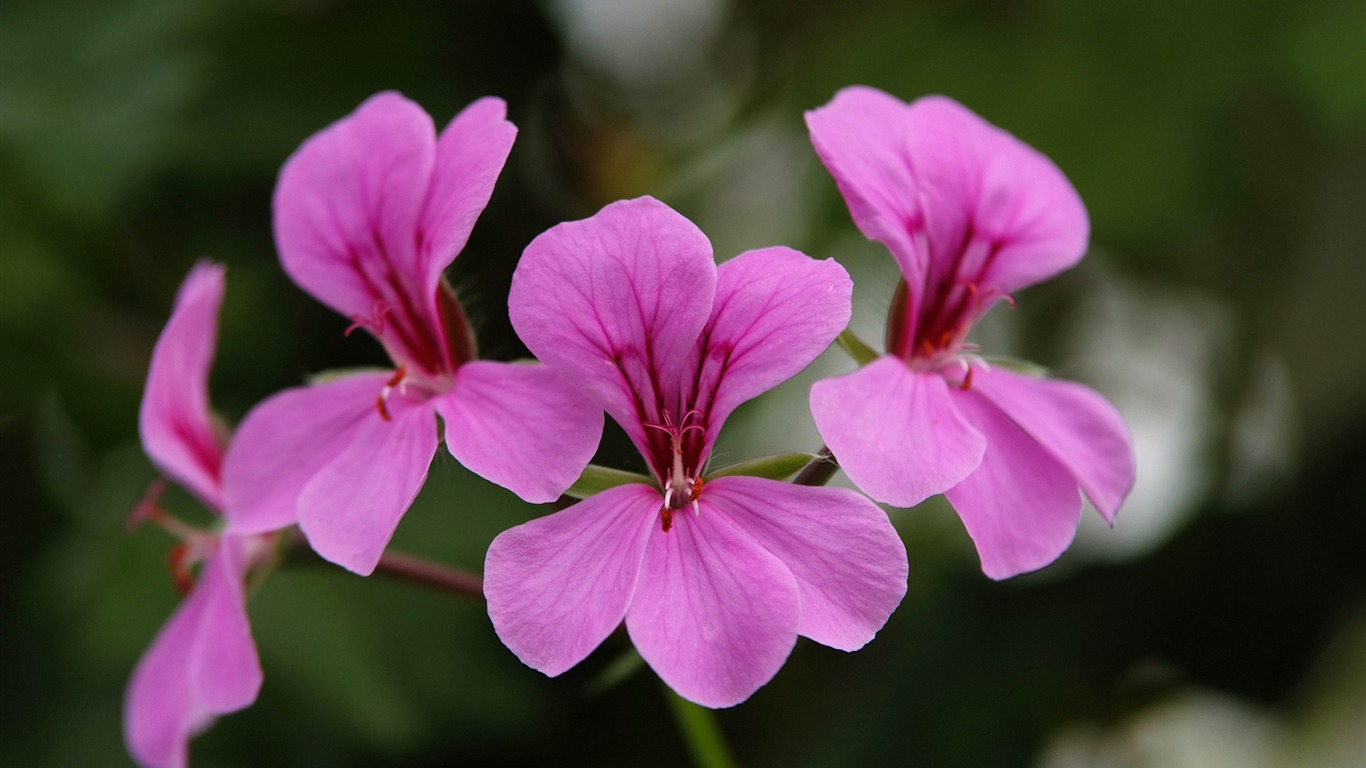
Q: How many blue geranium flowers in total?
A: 0